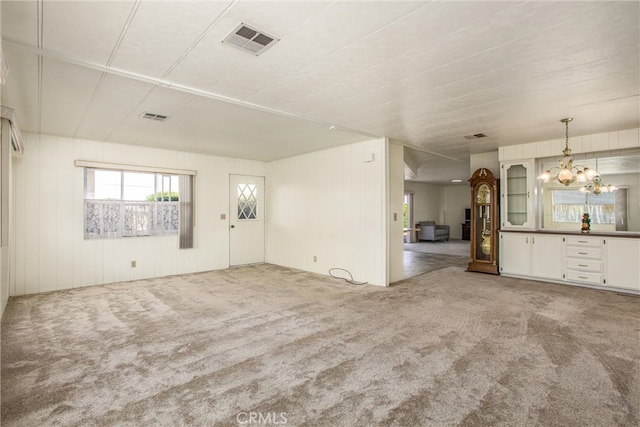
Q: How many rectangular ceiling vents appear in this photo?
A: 3